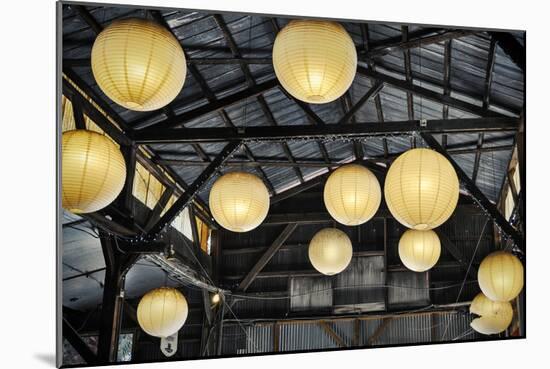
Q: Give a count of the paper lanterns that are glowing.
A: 11